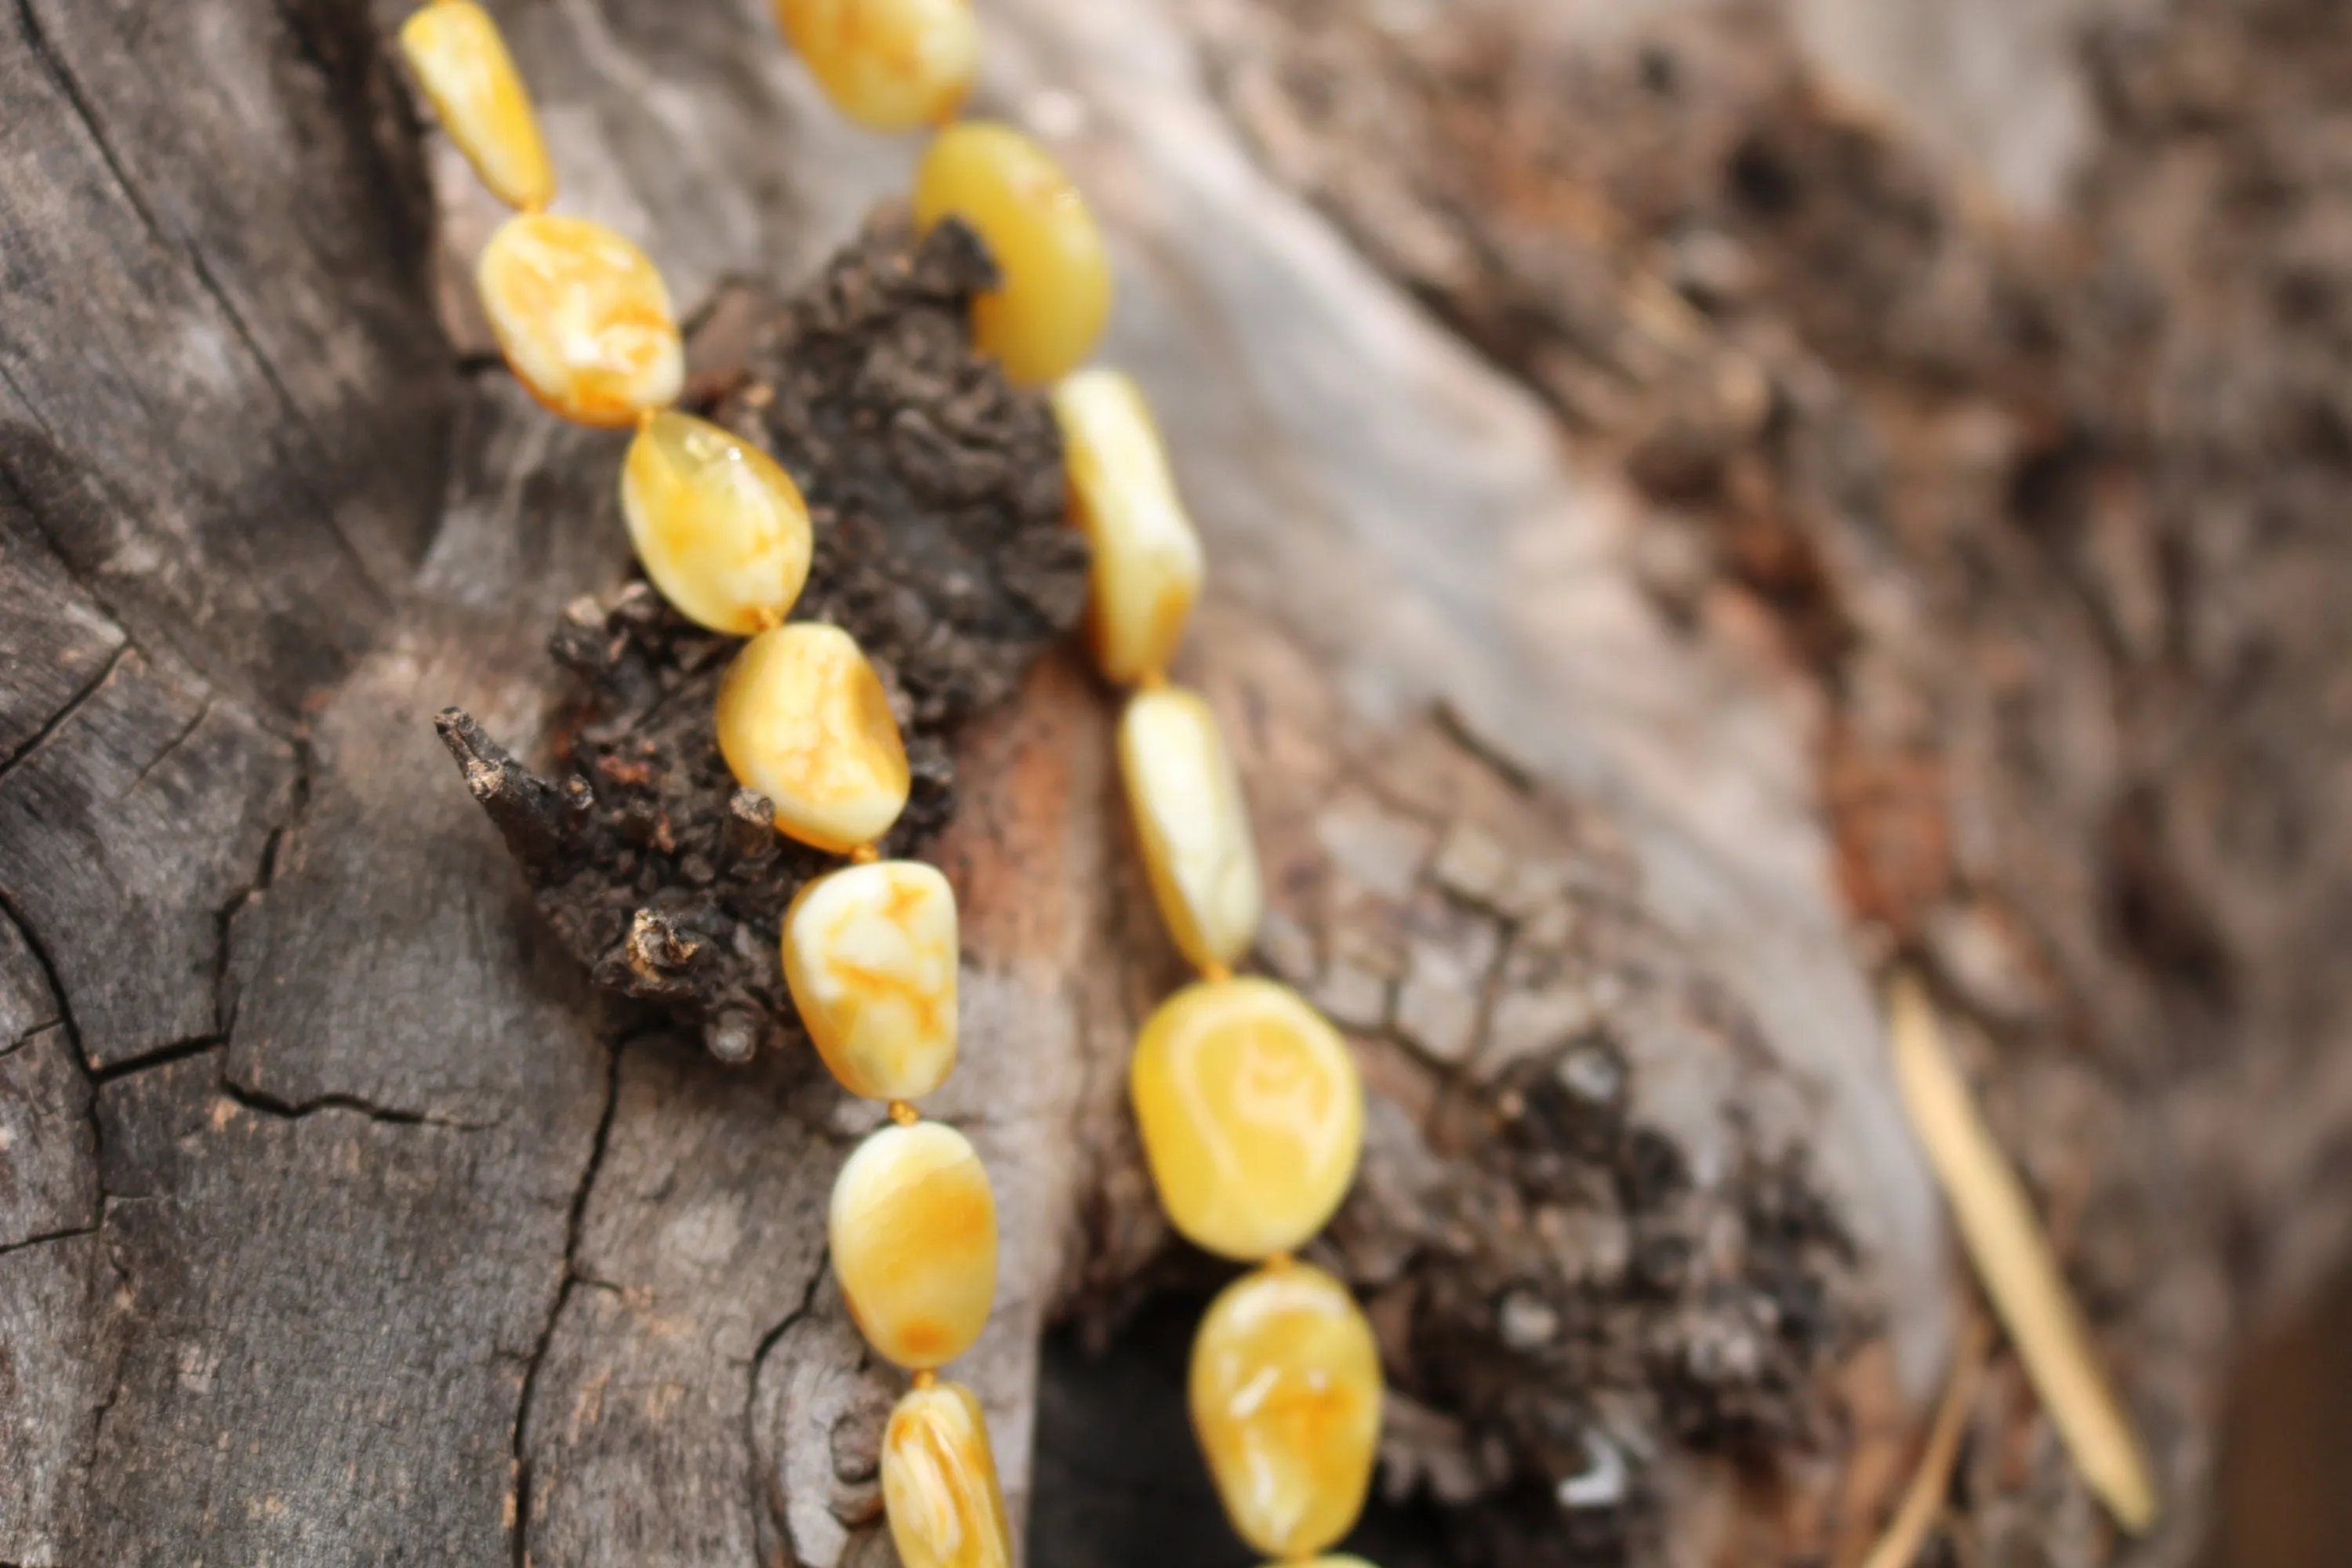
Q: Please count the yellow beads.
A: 14